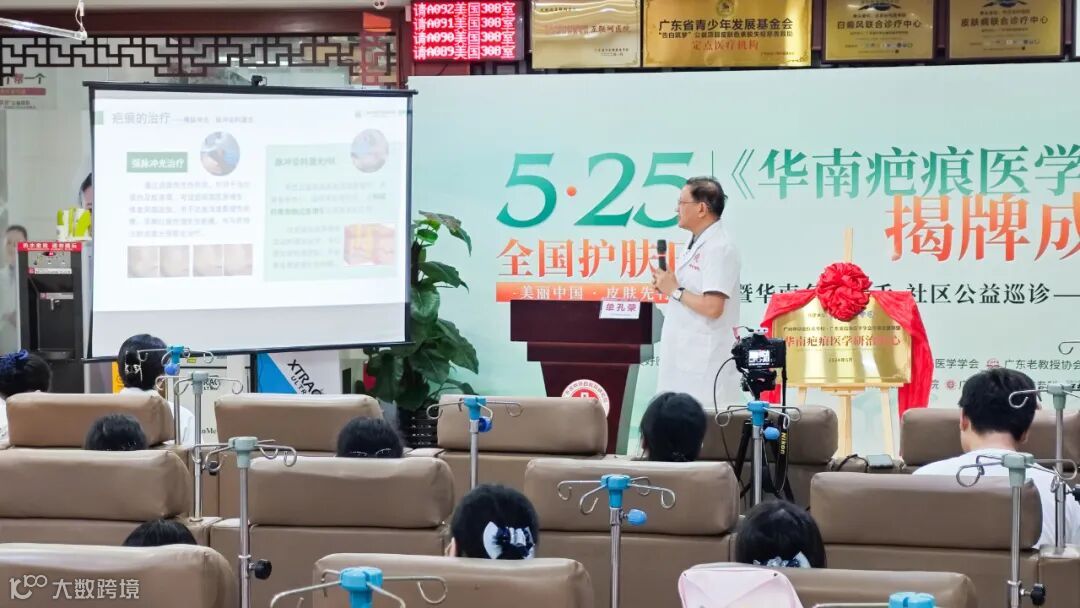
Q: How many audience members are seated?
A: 9